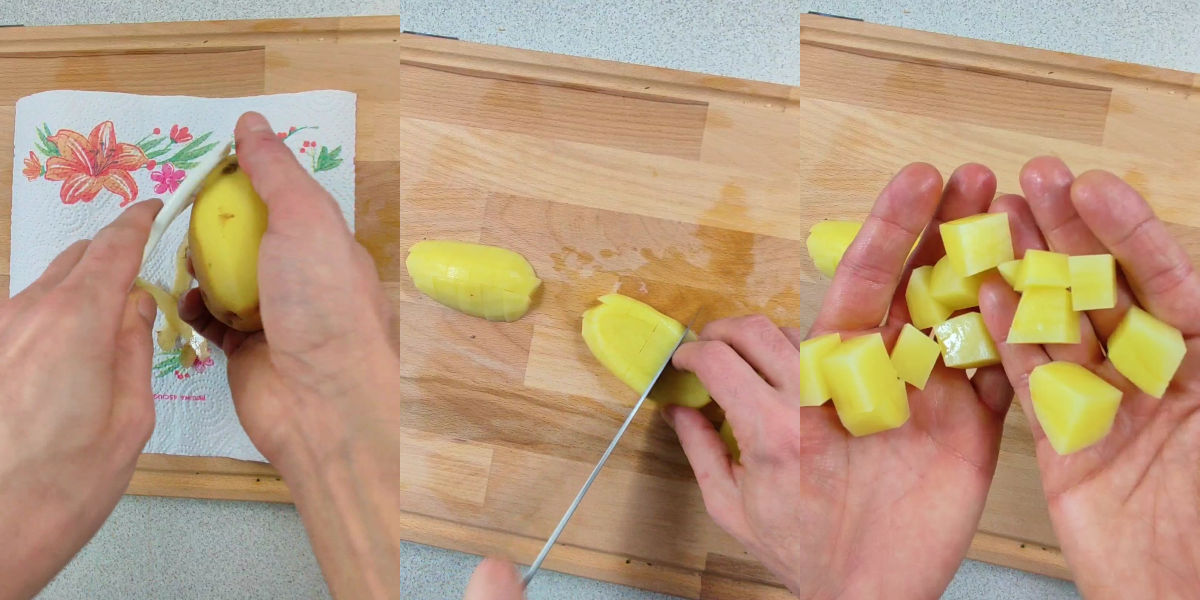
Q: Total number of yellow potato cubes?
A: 13